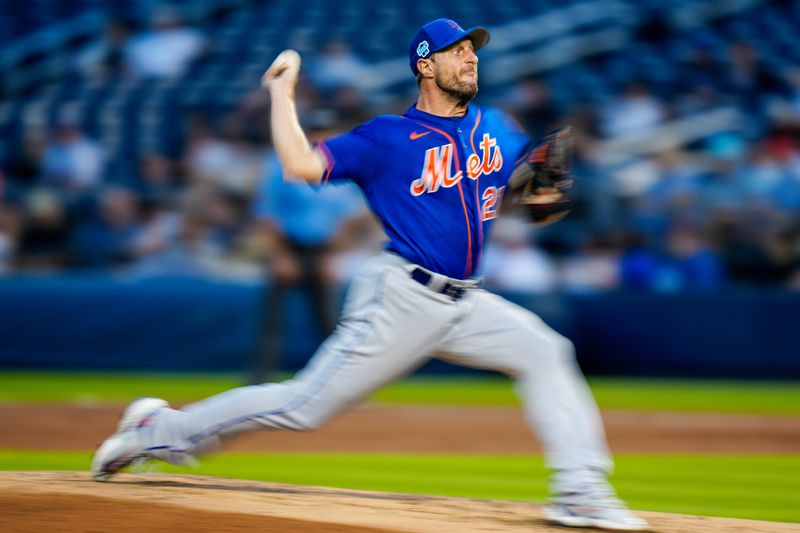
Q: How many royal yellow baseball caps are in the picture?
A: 0